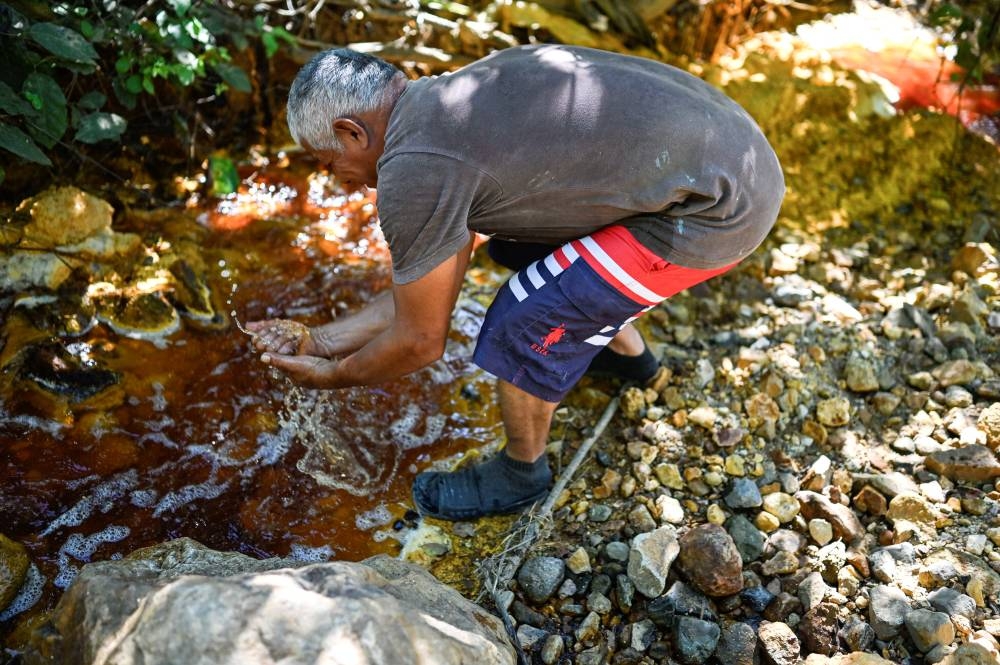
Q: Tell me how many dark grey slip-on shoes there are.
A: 2